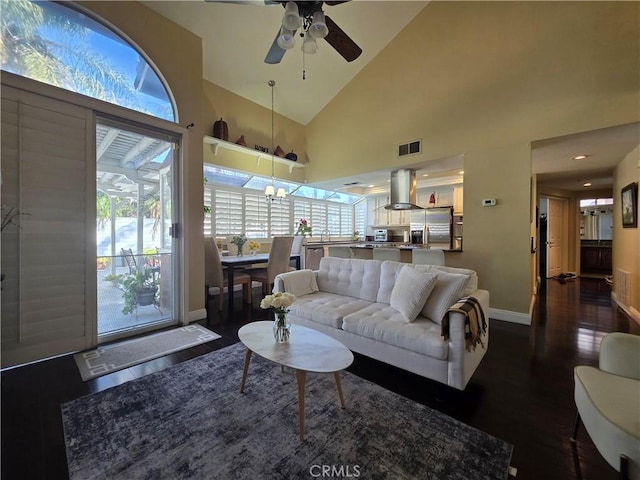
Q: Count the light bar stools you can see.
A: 3